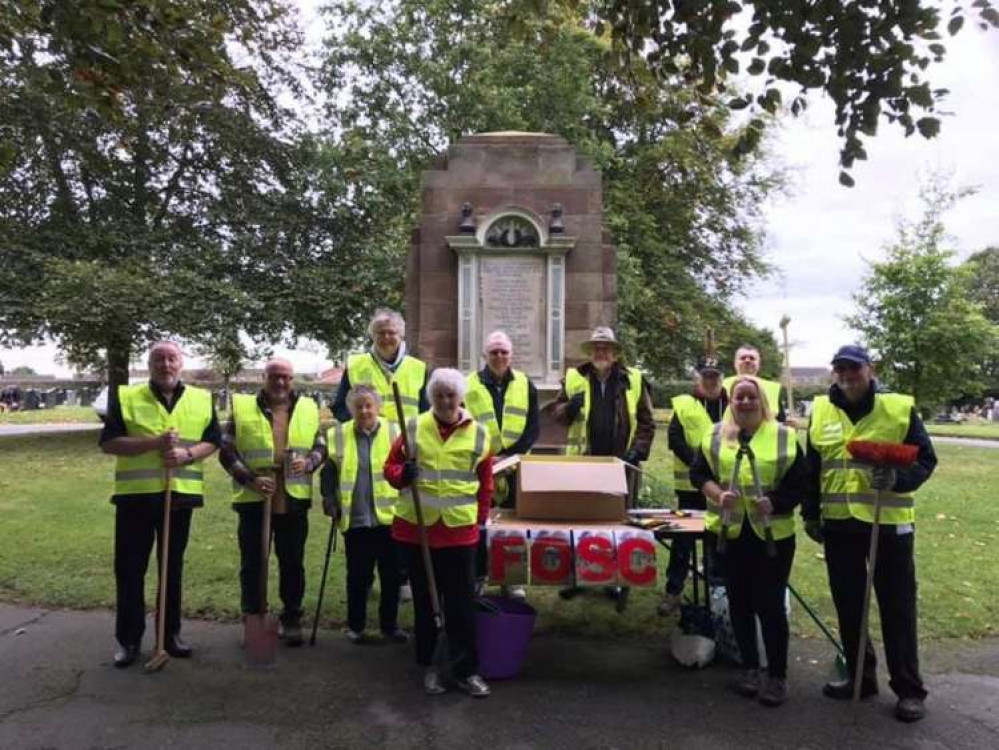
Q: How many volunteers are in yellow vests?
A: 11